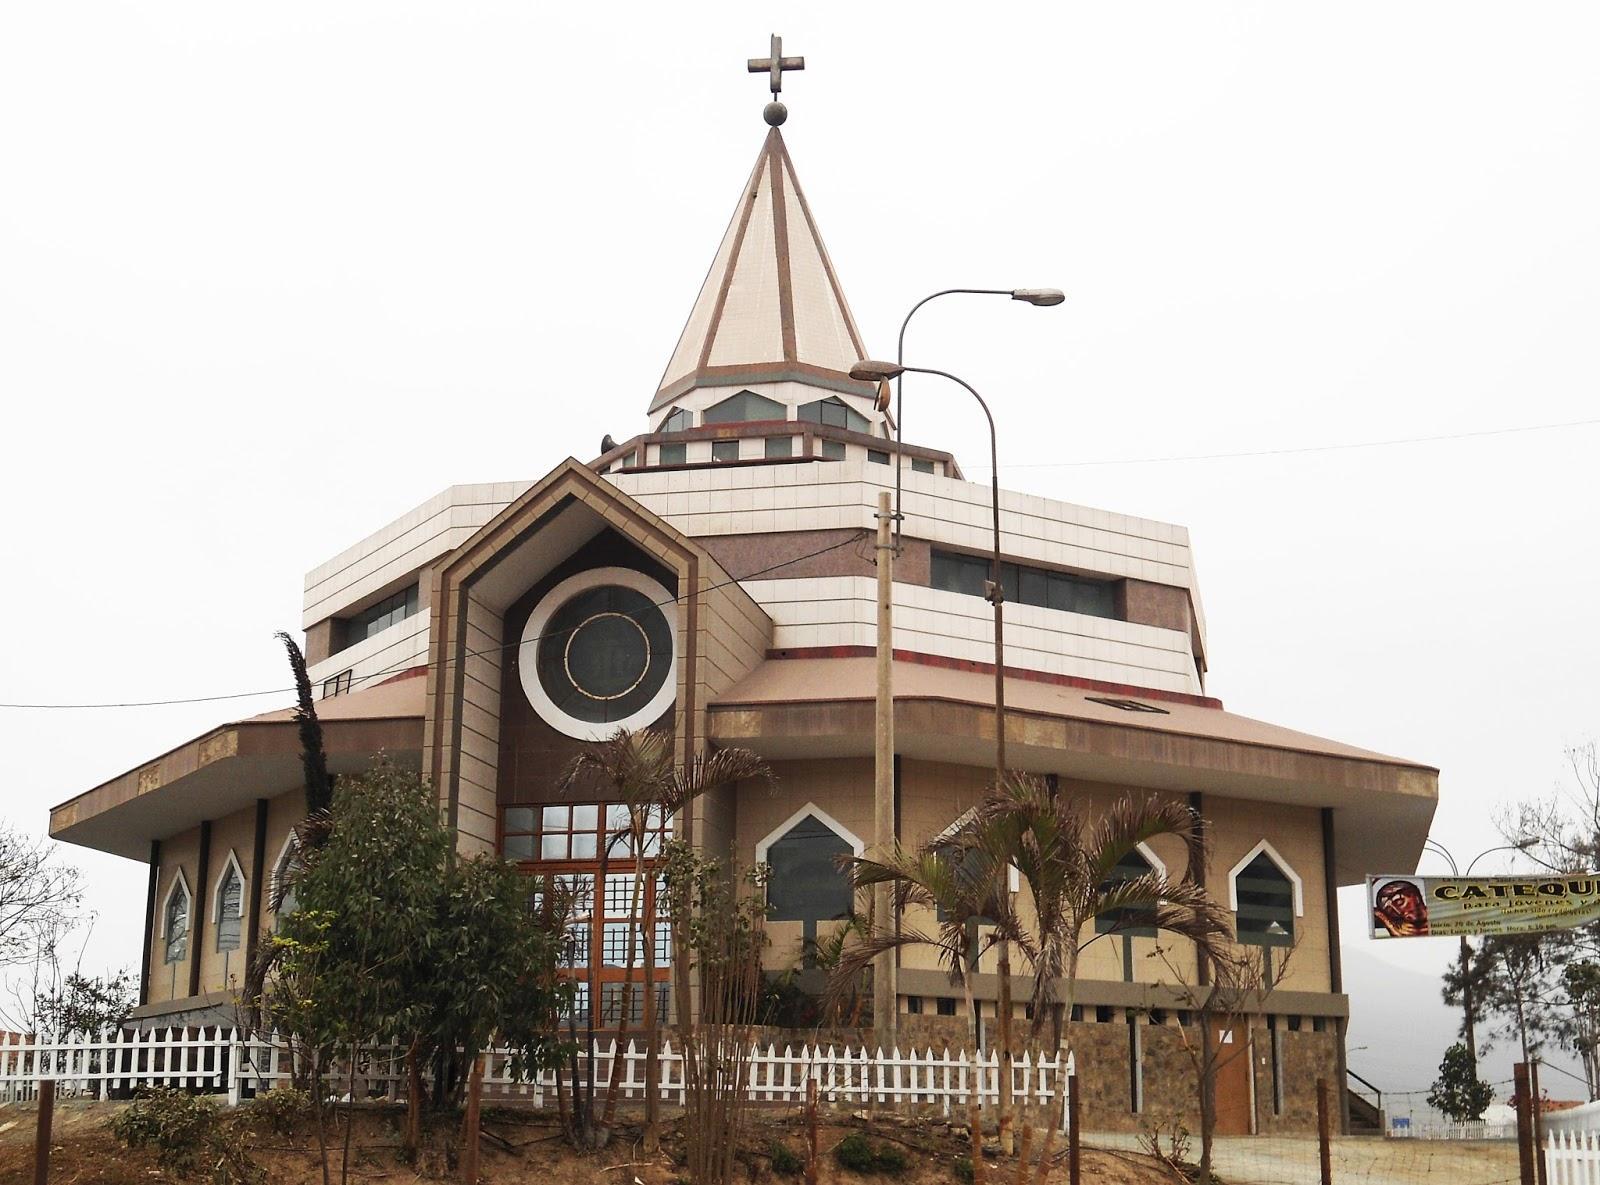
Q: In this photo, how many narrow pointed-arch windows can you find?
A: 7